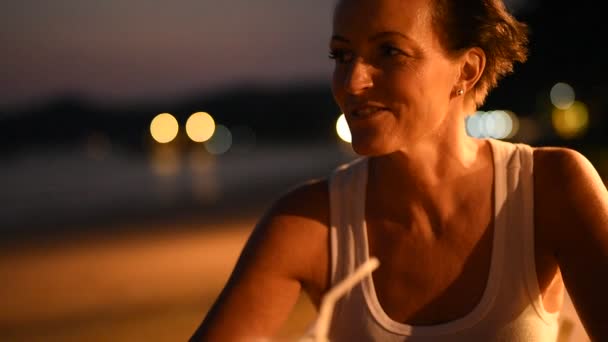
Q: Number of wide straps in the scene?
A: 2